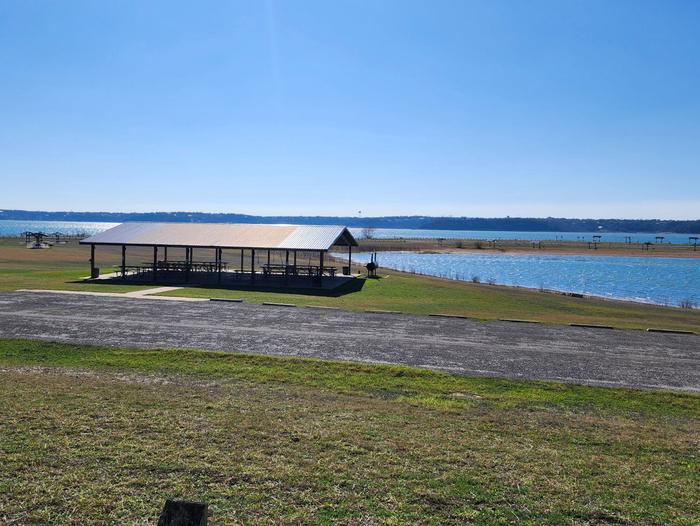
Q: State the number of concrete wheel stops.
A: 8